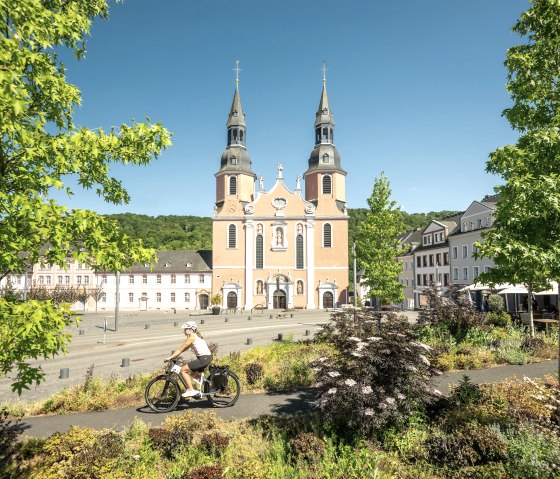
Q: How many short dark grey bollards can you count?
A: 13